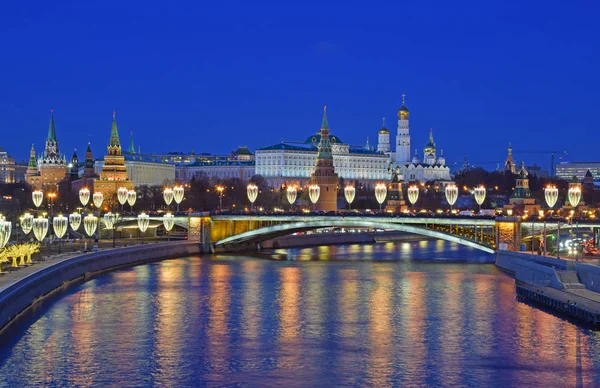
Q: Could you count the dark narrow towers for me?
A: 2